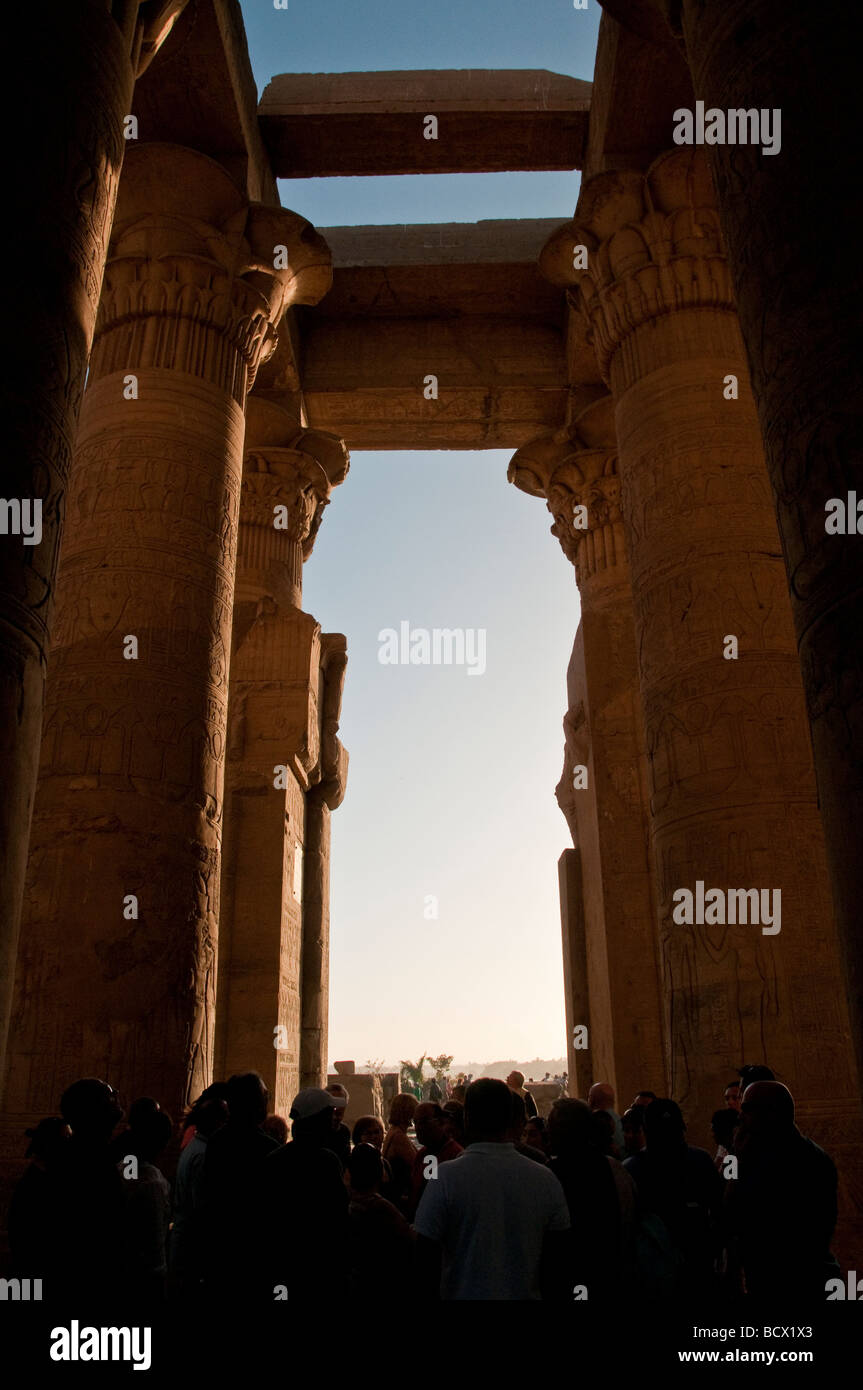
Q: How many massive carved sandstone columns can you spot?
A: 6